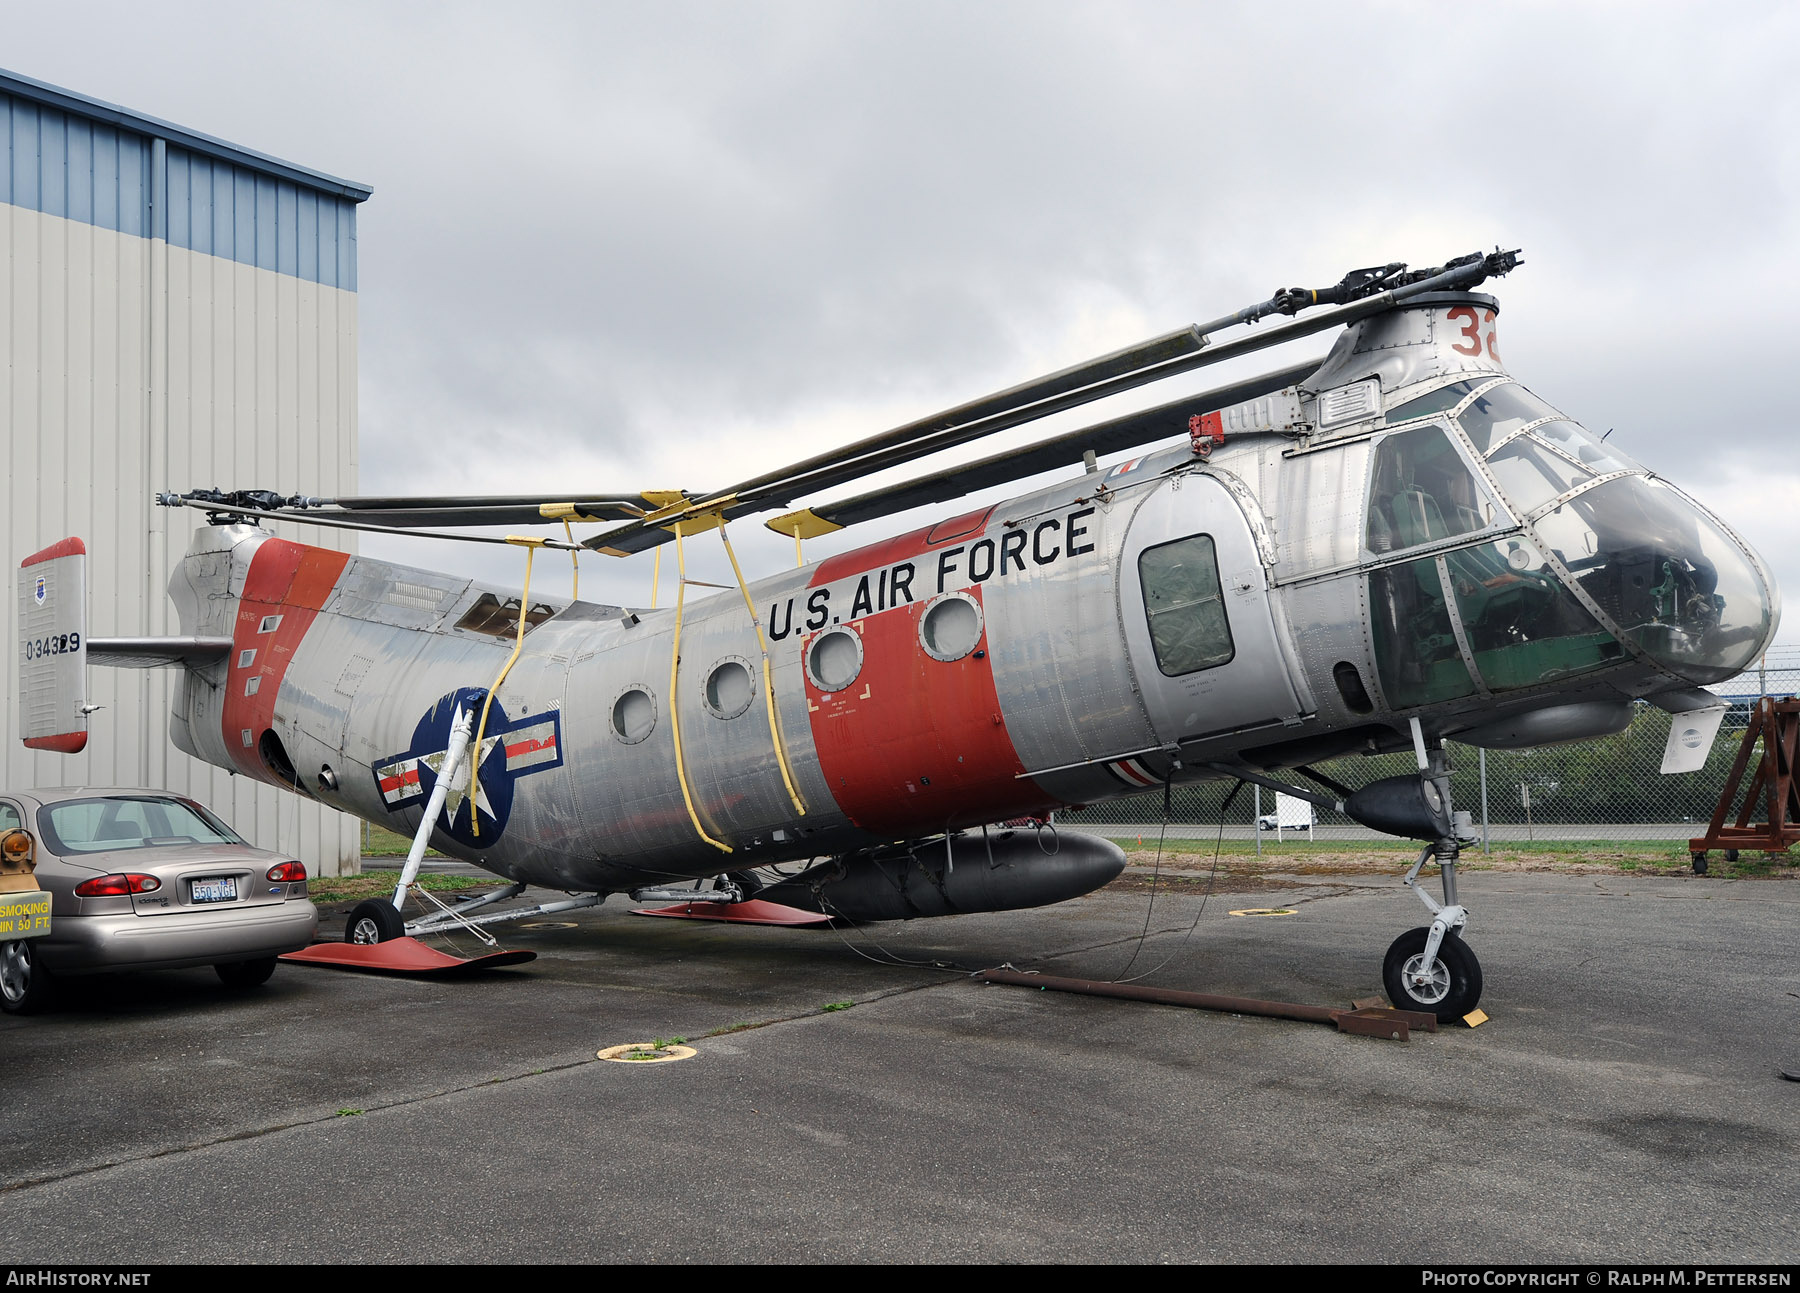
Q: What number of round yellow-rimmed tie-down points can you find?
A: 3